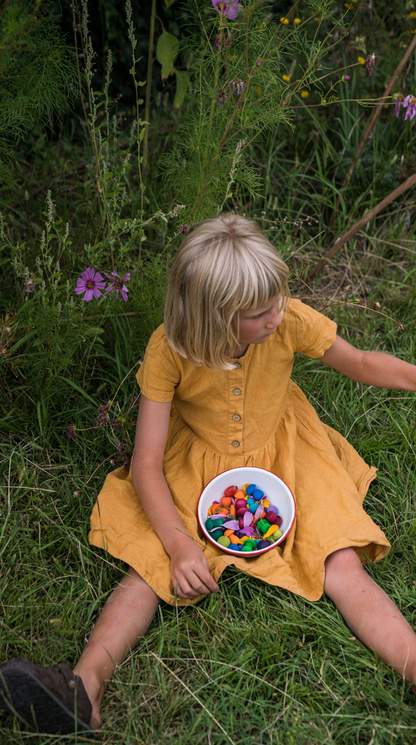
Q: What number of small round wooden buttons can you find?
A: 4